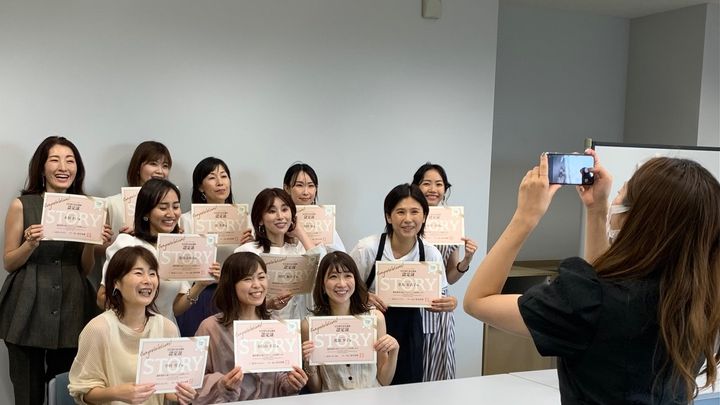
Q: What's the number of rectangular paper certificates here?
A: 11